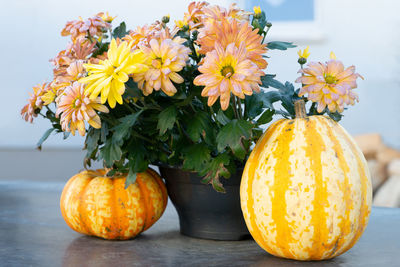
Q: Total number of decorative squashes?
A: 2